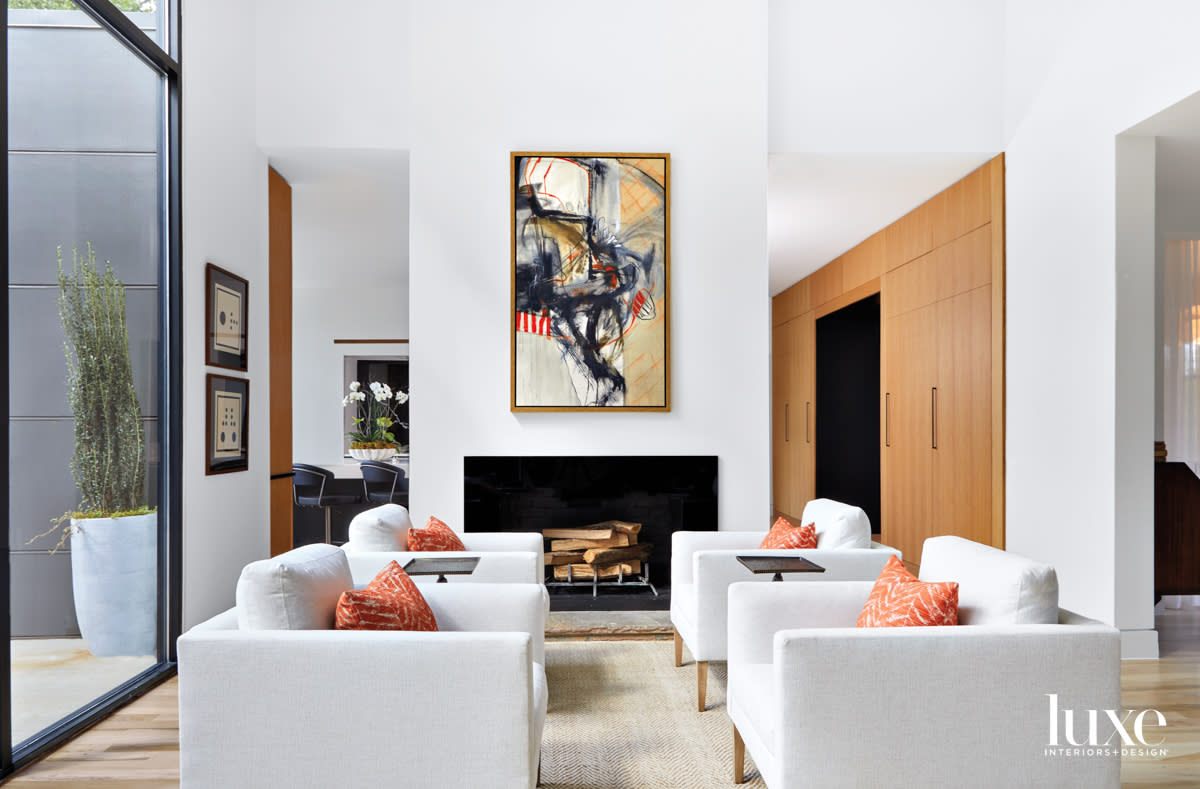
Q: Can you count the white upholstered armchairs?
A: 4